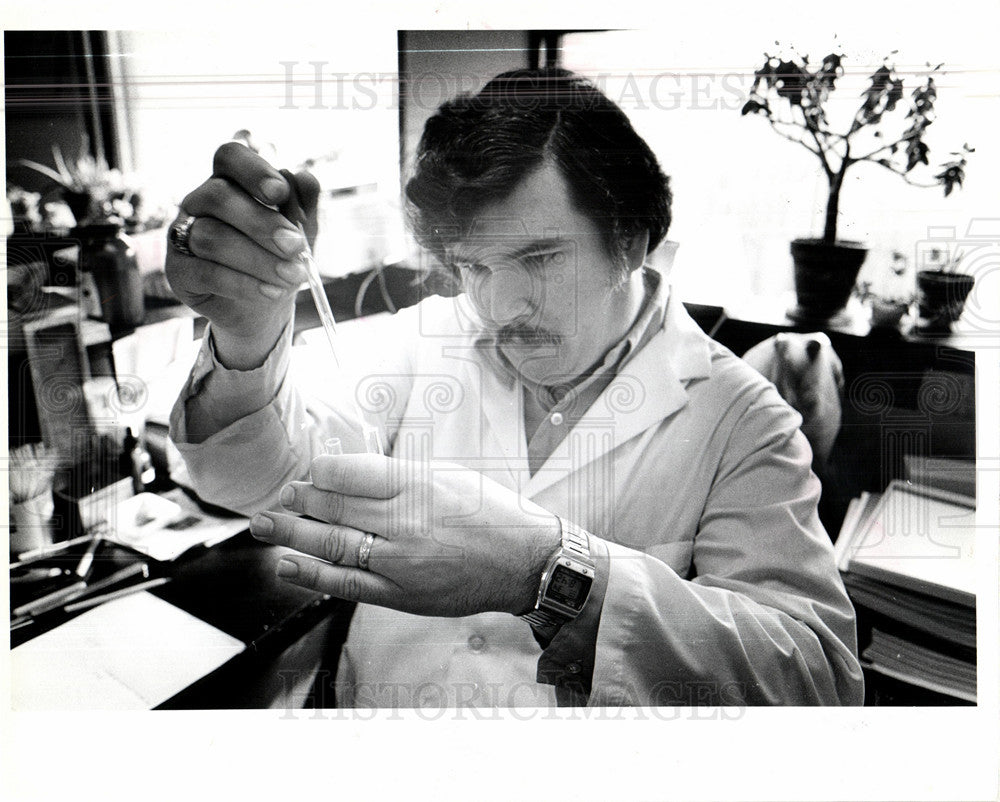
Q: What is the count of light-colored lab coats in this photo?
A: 1